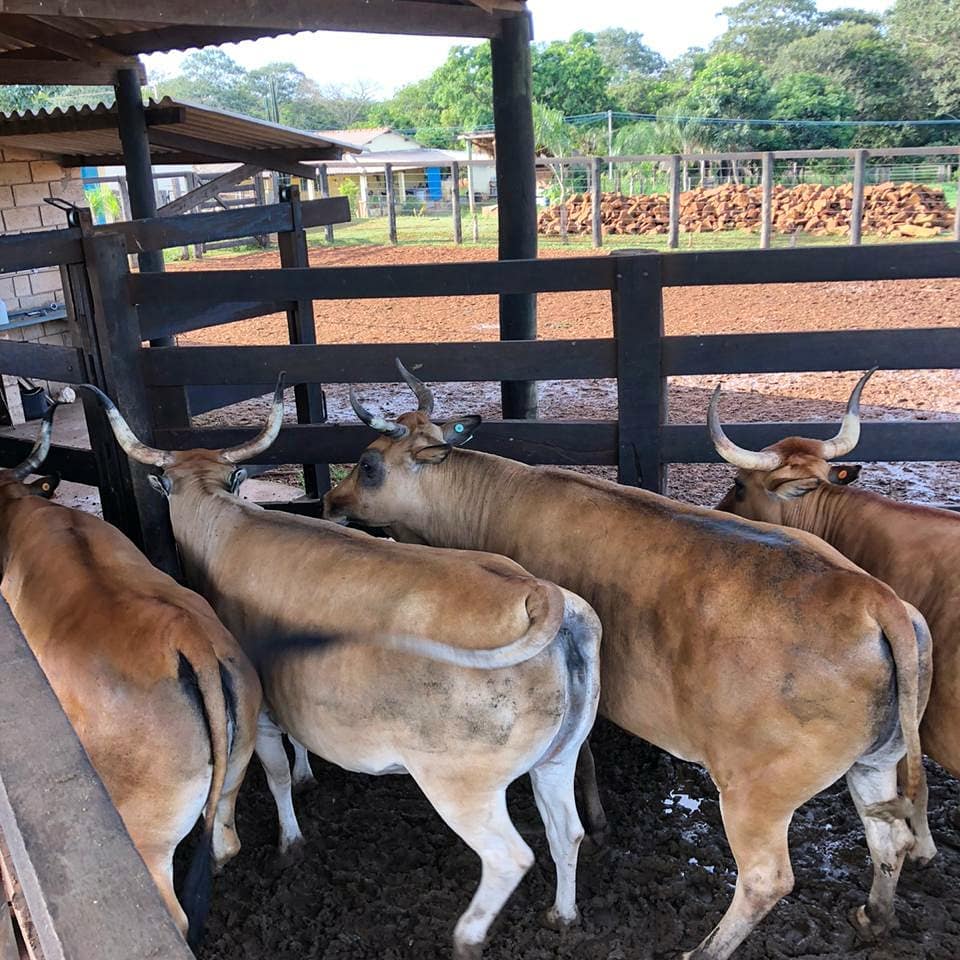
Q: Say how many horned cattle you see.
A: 4